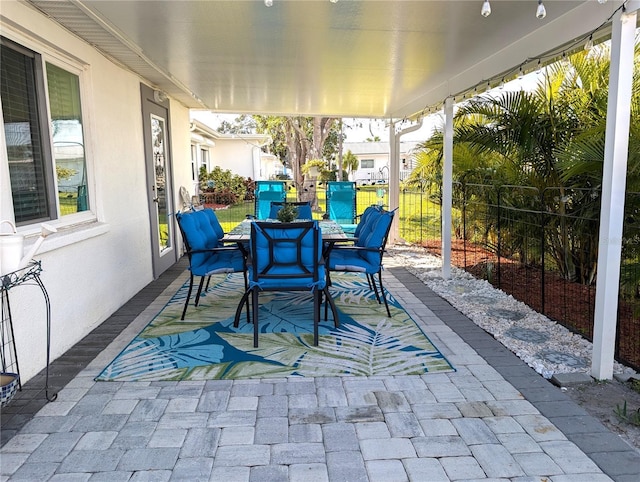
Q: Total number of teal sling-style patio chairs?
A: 2